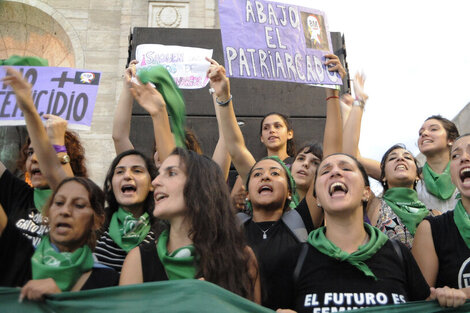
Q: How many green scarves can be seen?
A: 11